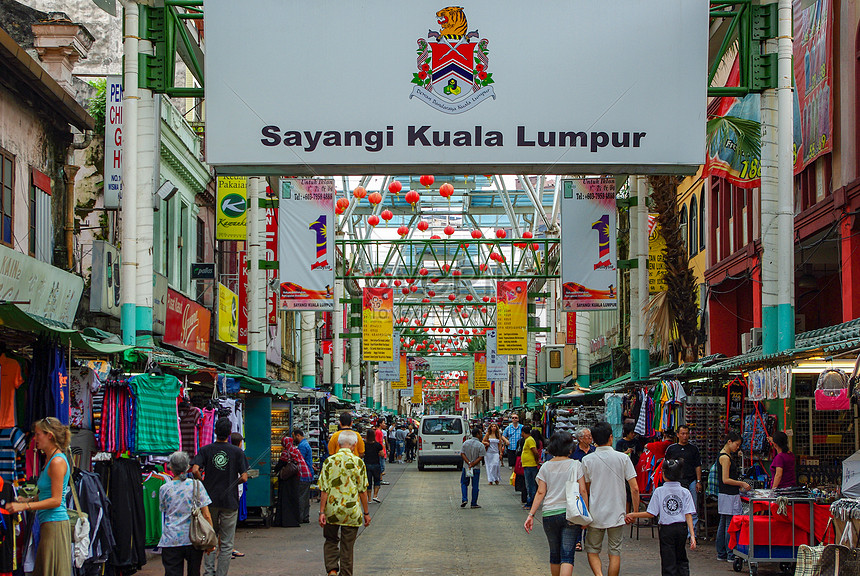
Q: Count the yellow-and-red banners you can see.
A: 6